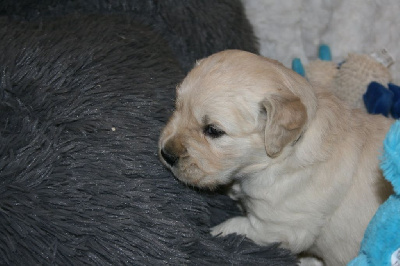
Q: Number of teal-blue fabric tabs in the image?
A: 2